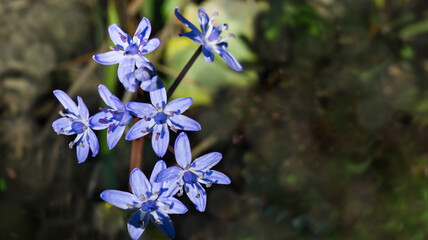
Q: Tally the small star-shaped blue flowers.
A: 7